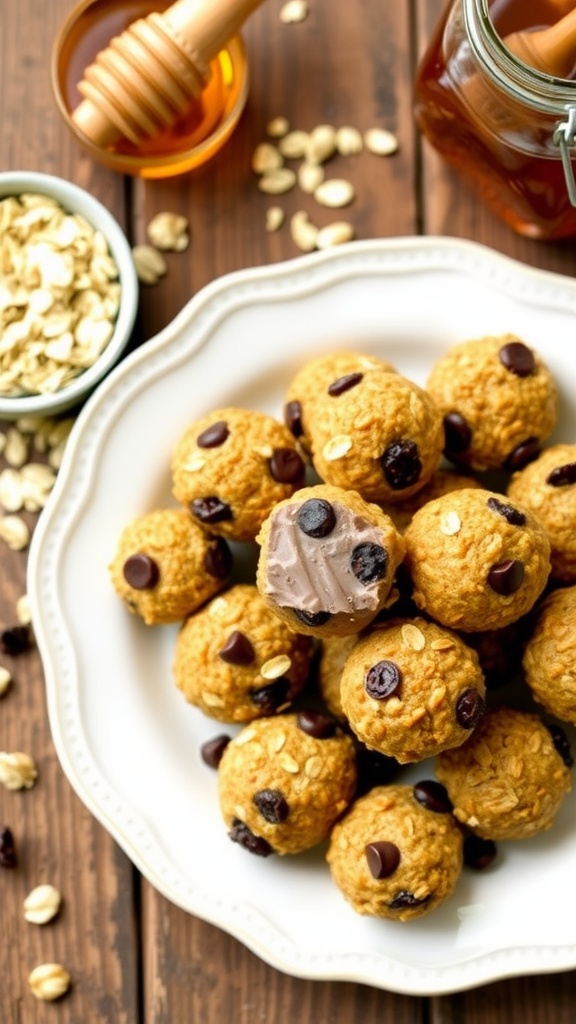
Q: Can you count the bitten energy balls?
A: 1